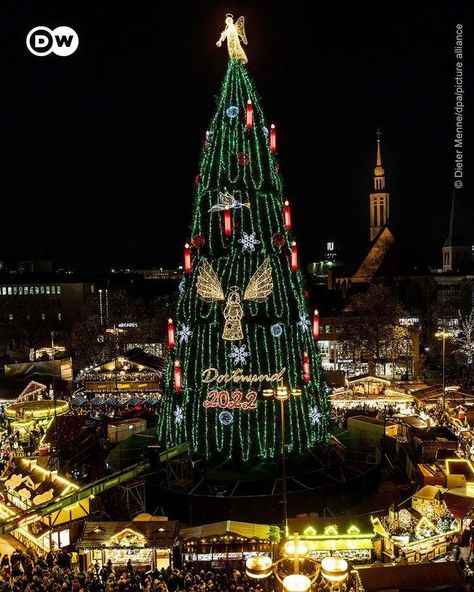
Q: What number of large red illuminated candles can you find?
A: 10